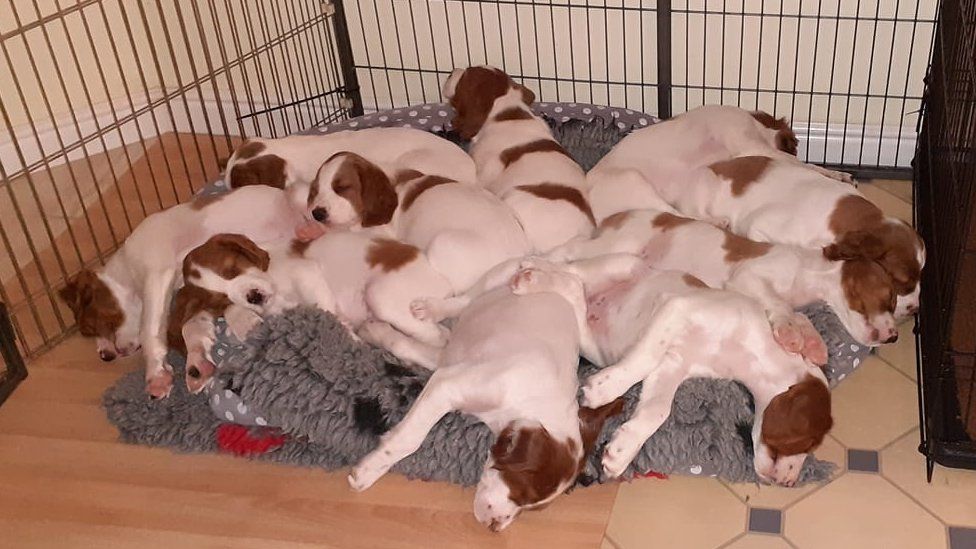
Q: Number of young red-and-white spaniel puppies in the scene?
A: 10